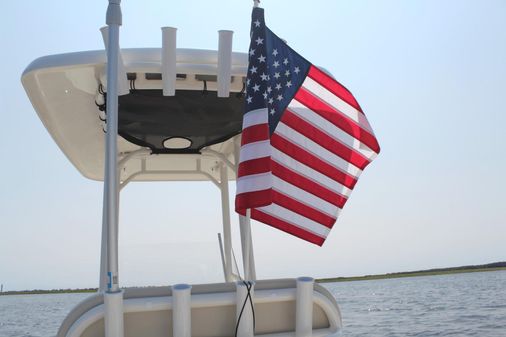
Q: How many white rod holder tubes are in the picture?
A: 7